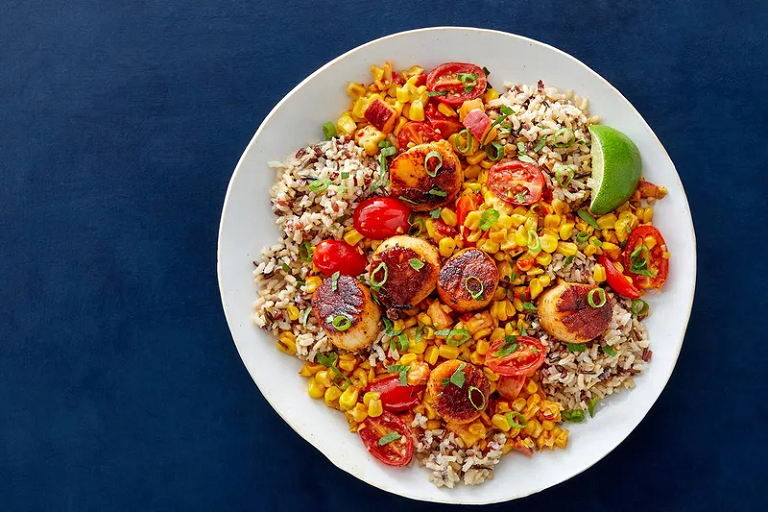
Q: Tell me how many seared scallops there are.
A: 6